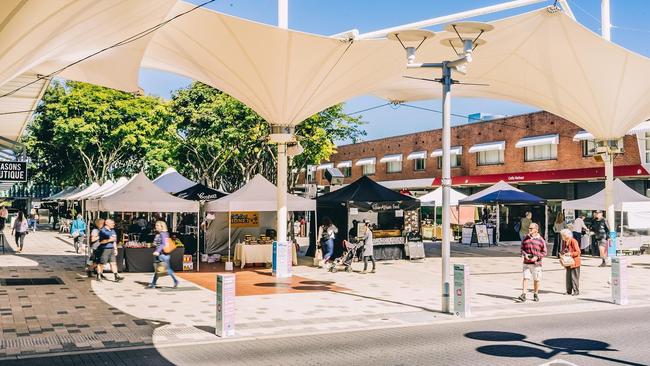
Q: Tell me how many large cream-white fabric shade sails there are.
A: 3